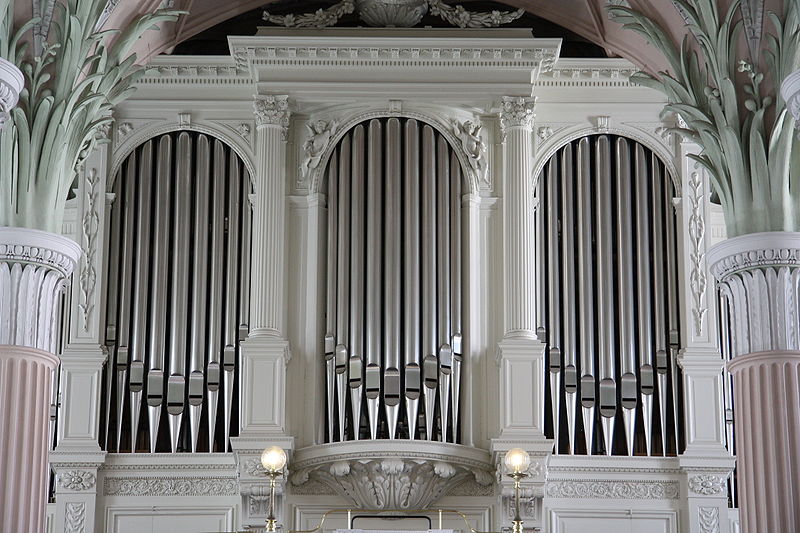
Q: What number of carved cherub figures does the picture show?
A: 2